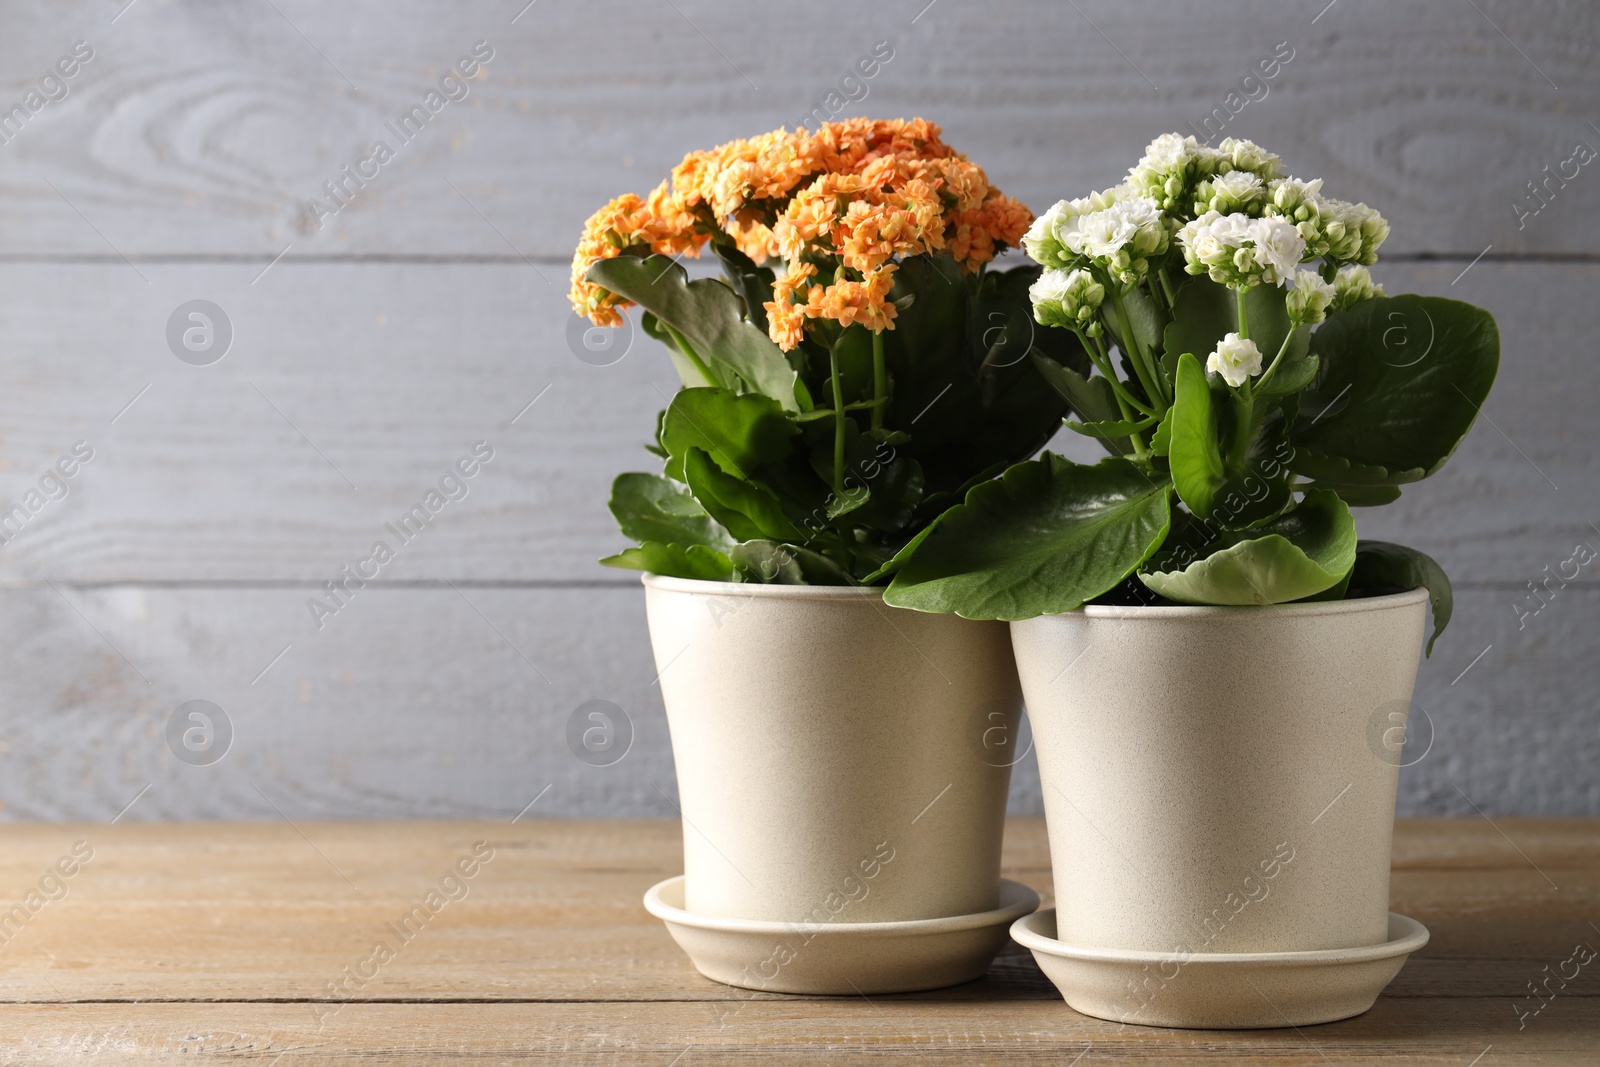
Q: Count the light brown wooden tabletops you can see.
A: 1